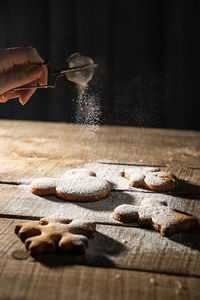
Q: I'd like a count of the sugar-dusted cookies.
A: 4